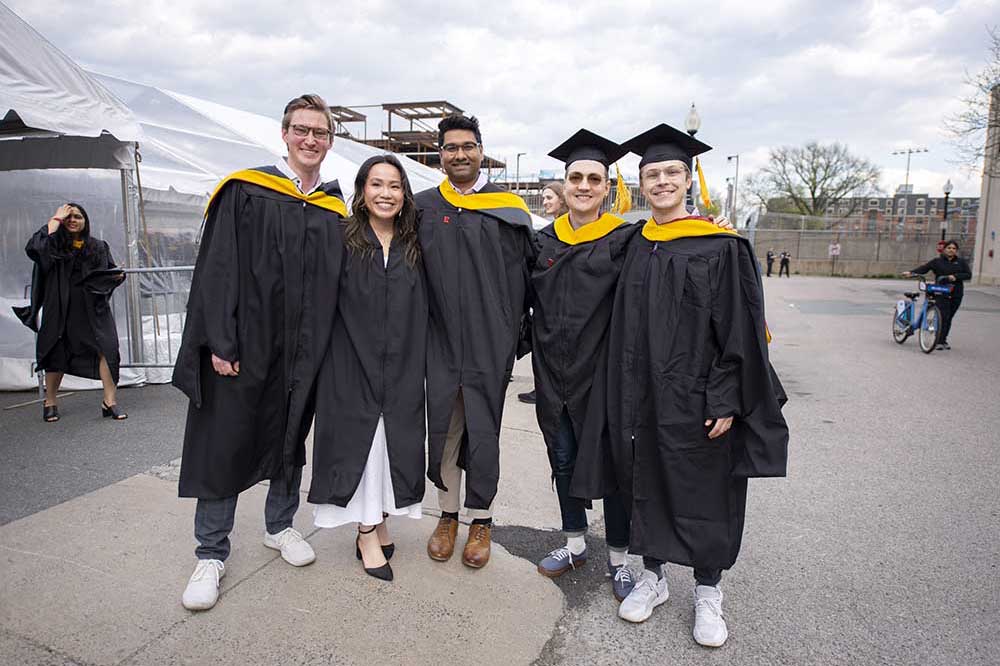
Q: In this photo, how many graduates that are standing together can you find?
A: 5